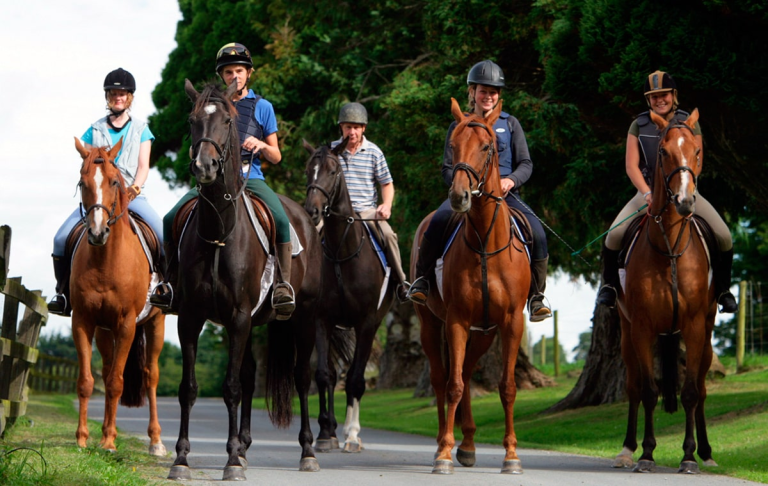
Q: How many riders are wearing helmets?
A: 5